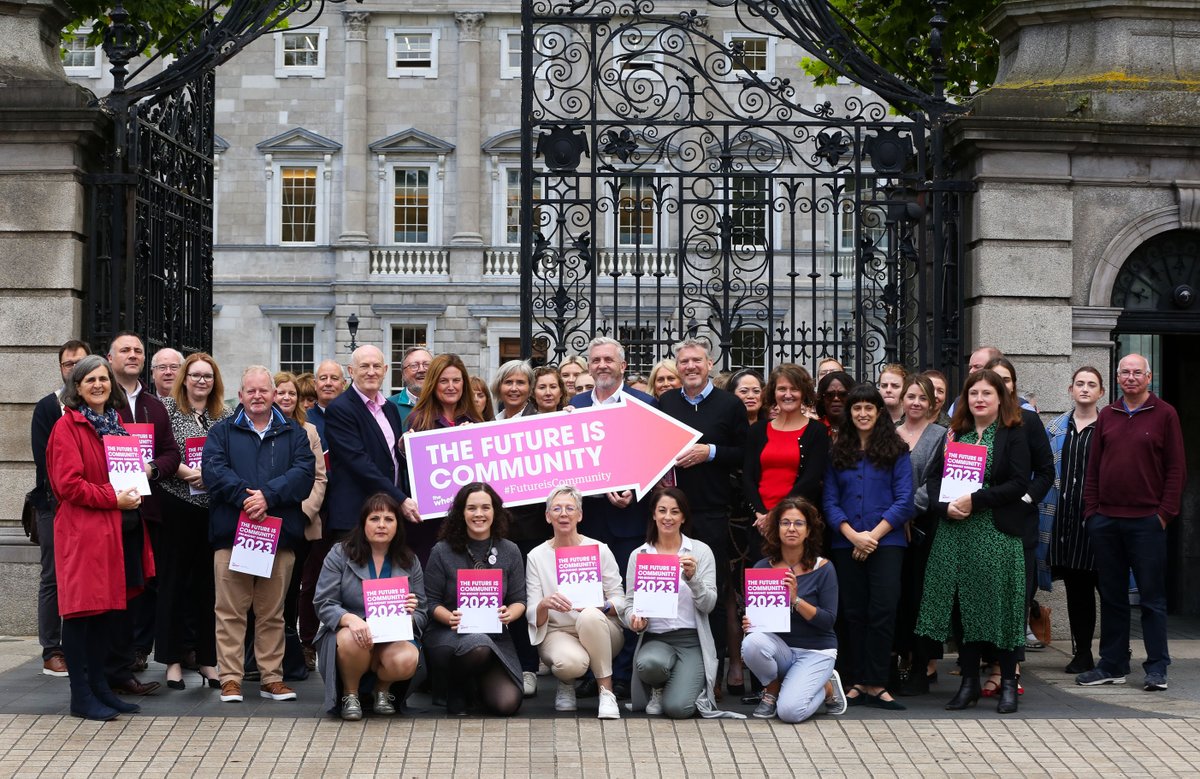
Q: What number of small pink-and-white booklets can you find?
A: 10